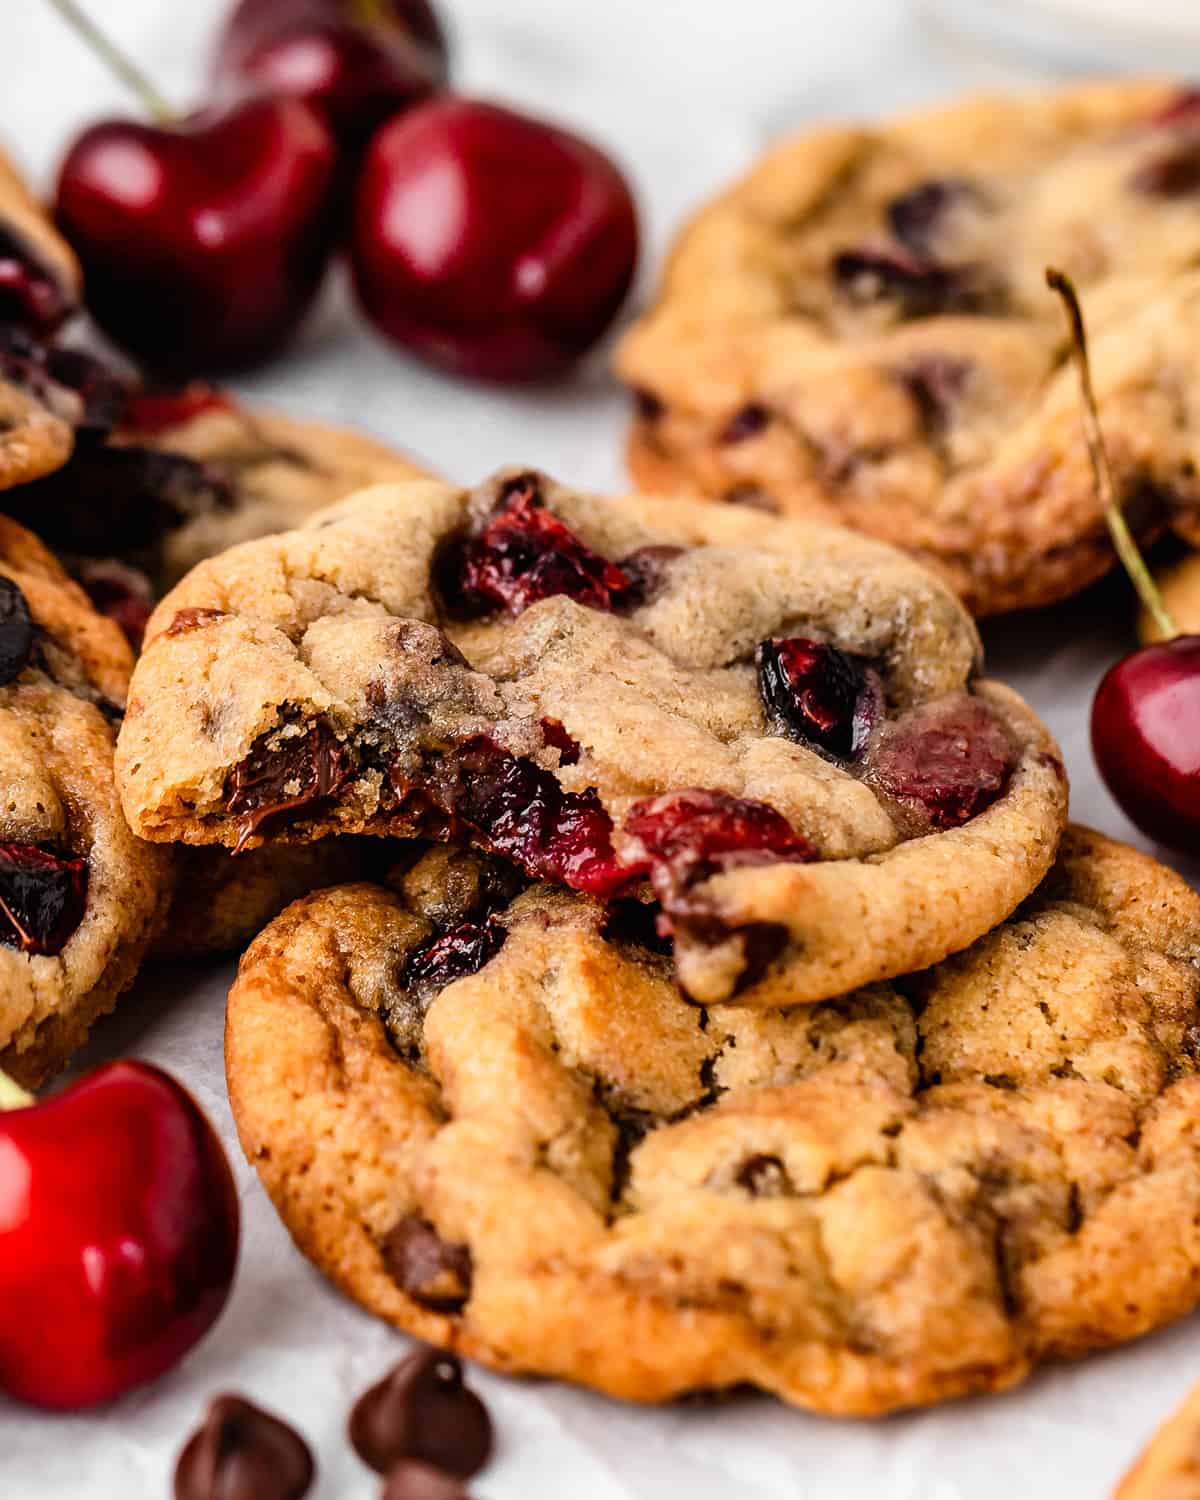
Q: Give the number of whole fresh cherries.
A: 5